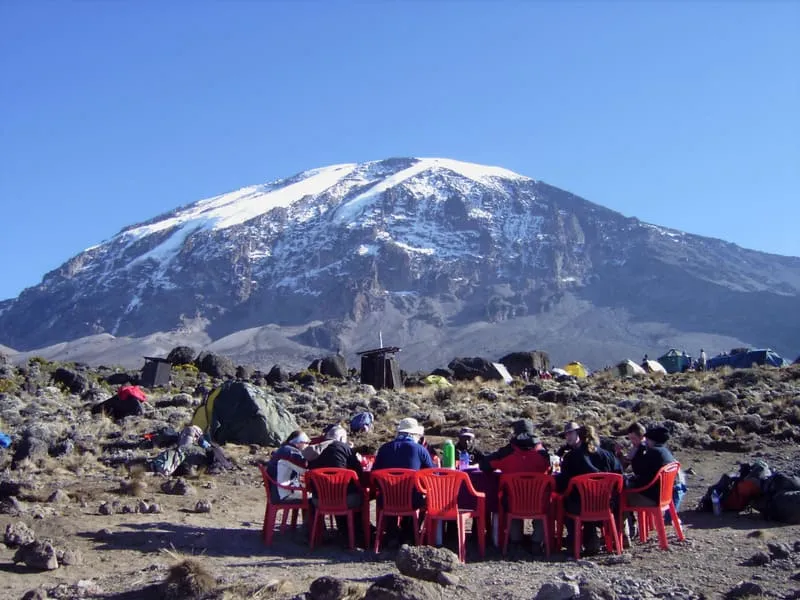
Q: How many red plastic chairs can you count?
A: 7